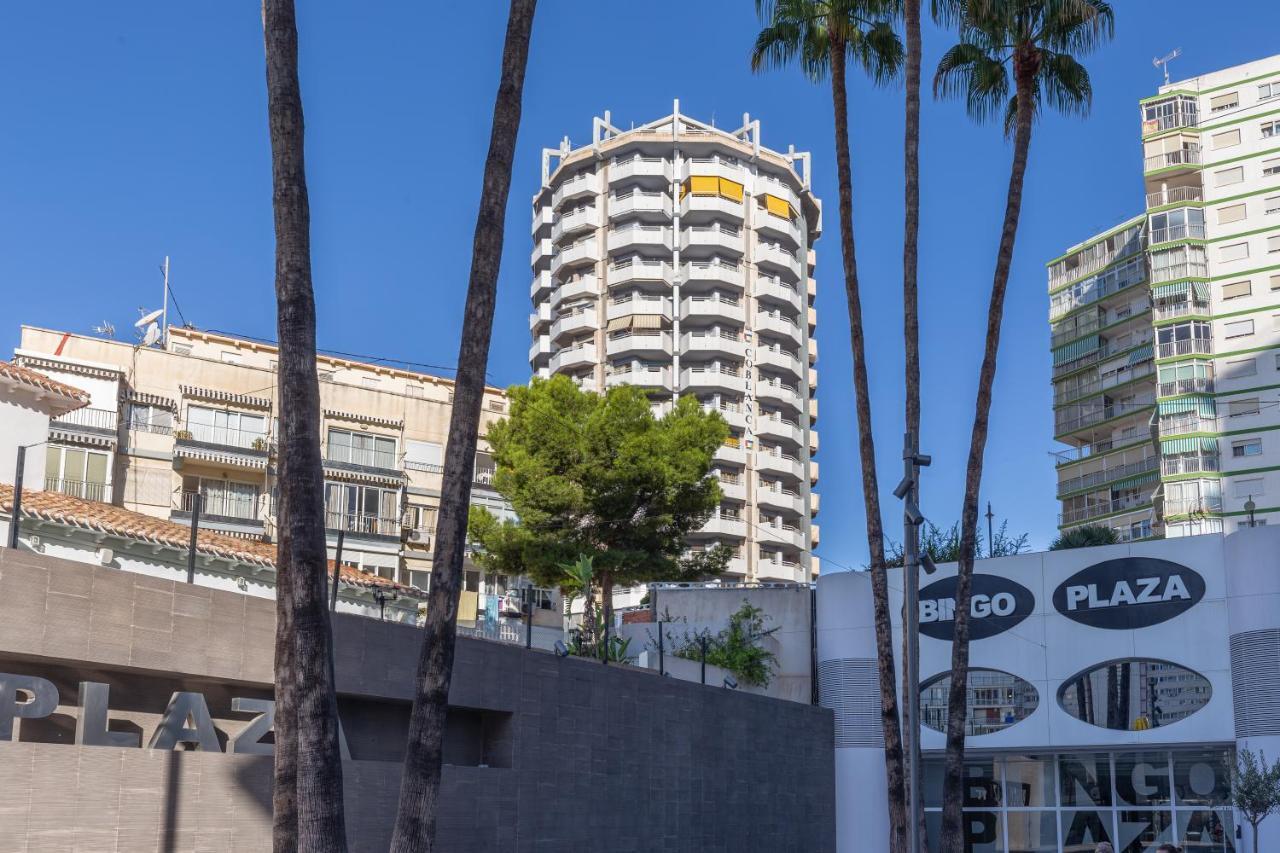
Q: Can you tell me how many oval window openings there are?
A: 2